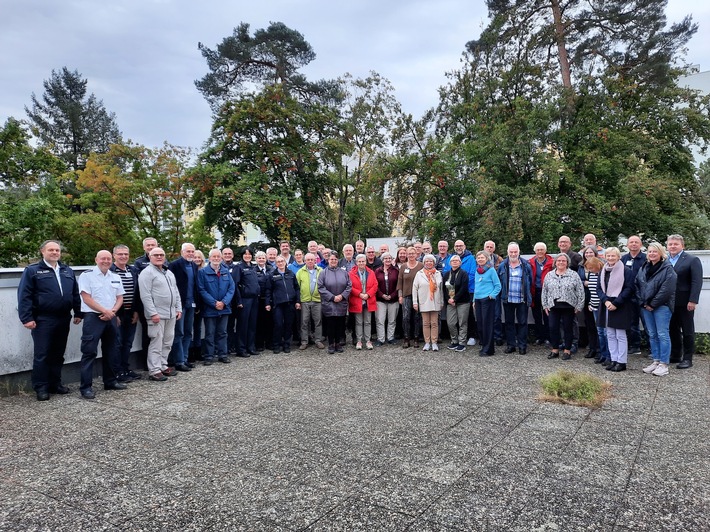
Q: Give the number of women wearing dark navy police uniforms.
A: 3